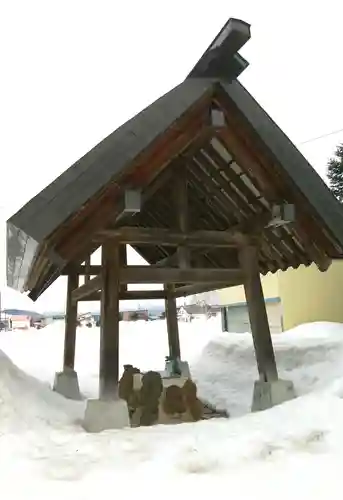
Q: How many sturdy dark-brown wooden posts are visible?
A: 4